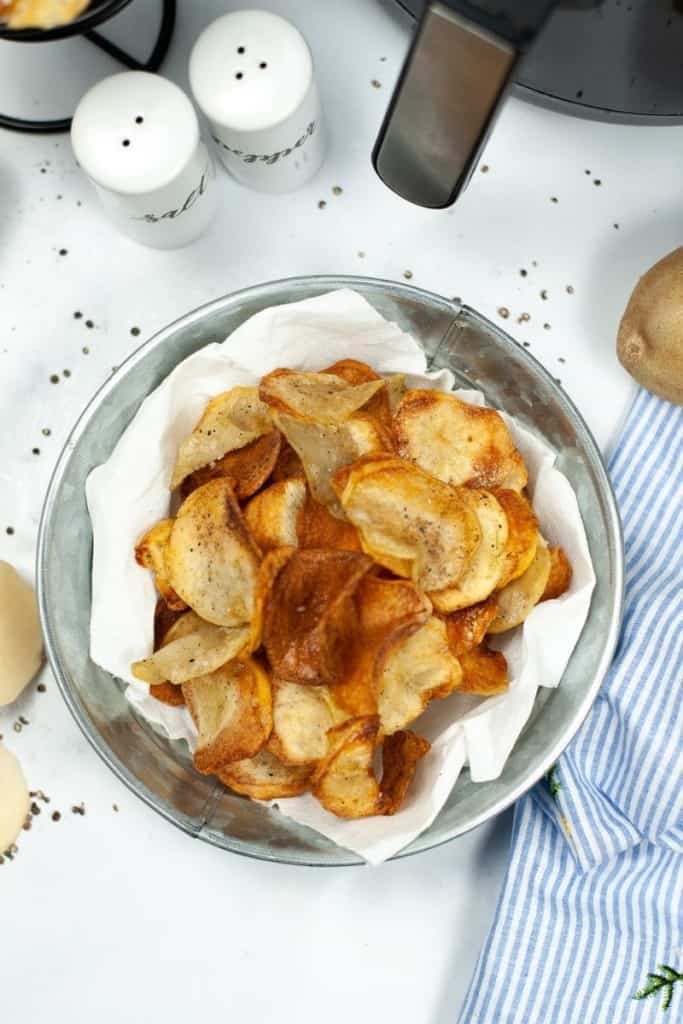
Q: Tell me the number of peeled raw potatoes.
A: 2